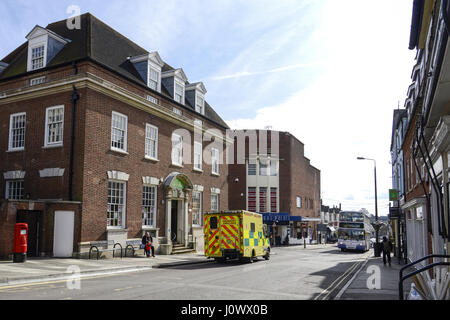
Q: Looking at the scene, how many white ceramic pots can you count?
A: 0